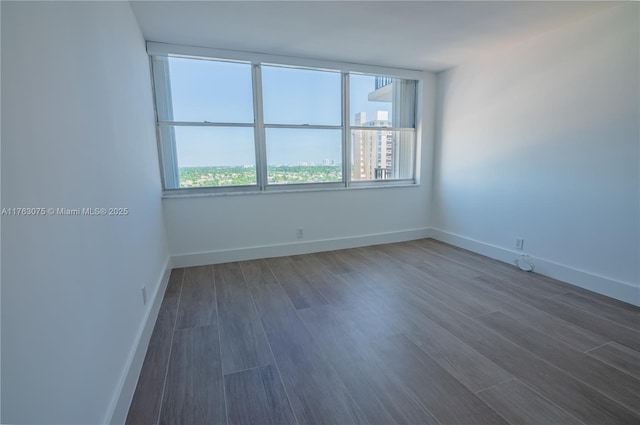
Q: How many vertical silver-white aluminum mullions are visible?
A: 2